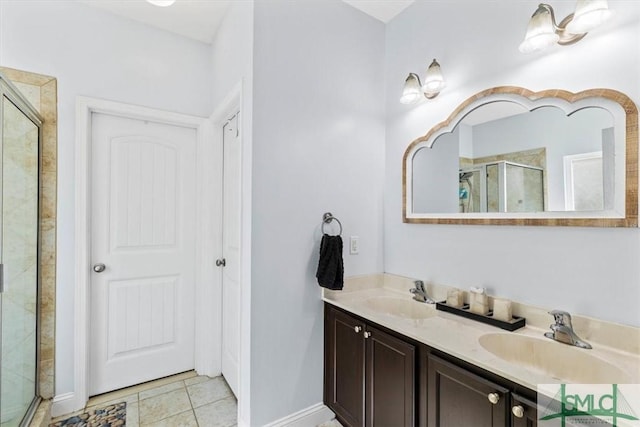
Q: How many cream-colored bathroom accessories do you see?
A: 3